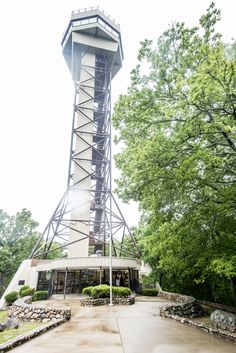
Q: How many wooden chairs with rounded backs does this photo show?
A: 0